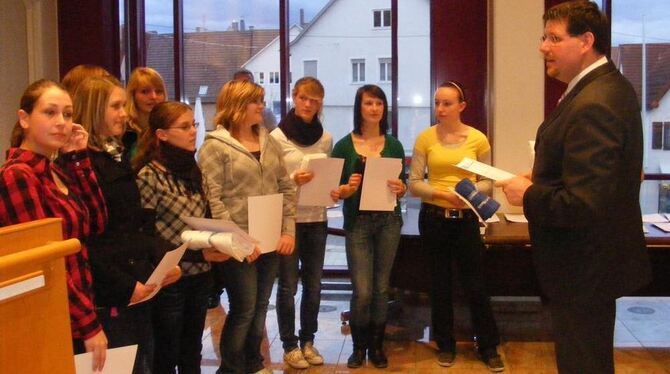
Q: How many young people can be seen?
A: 9